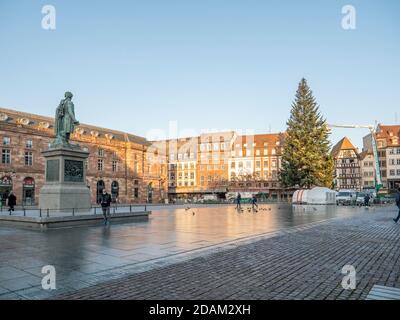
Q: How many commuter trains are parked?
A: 0